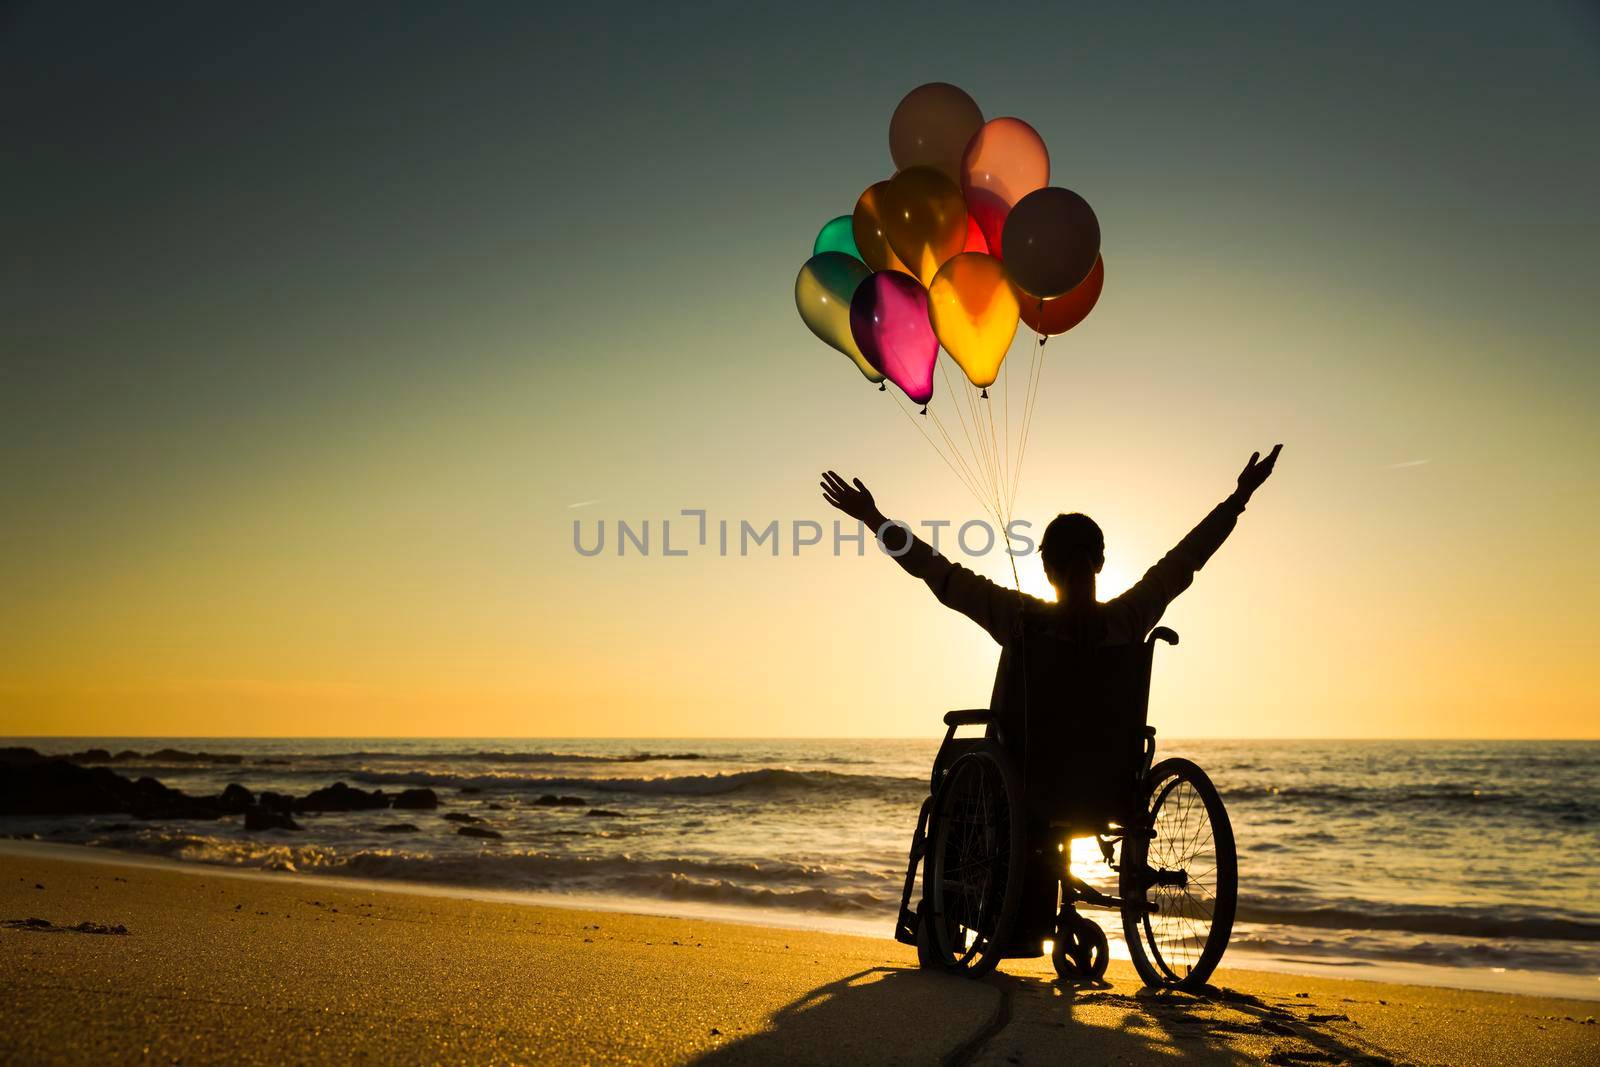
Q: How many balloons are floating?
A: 11